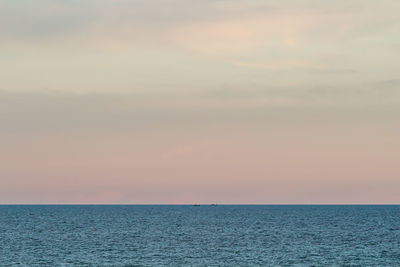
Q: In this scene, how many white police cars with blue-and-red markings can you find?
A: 0